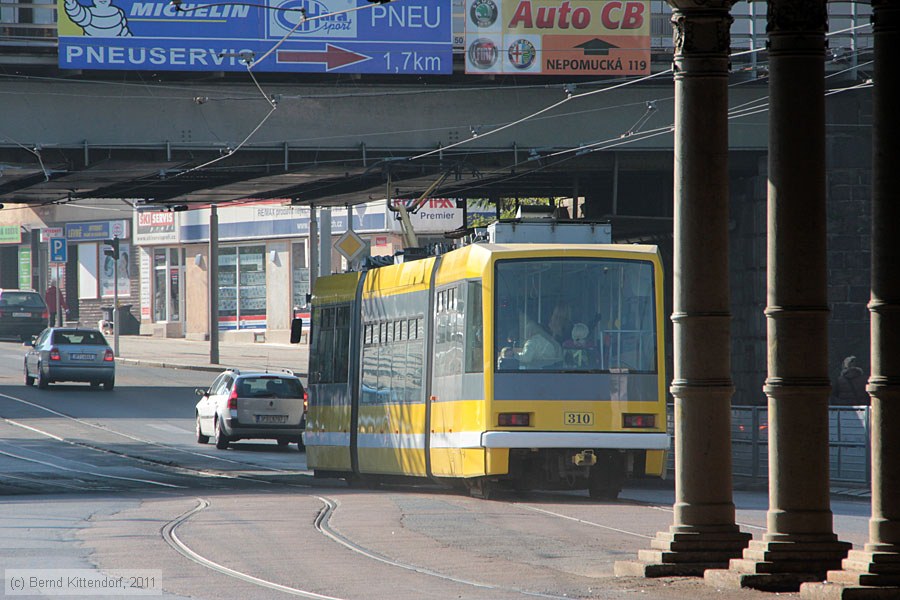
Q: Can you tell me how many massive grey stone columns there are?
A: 3